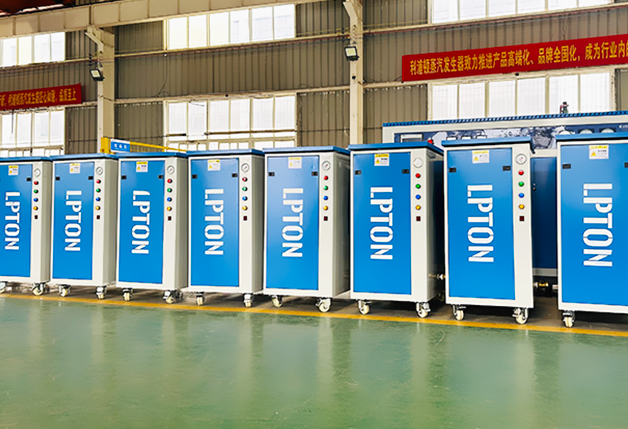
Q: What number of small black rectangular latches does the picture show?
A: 15